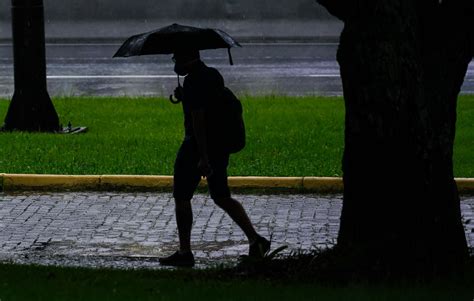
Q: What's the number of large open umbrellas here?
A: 1